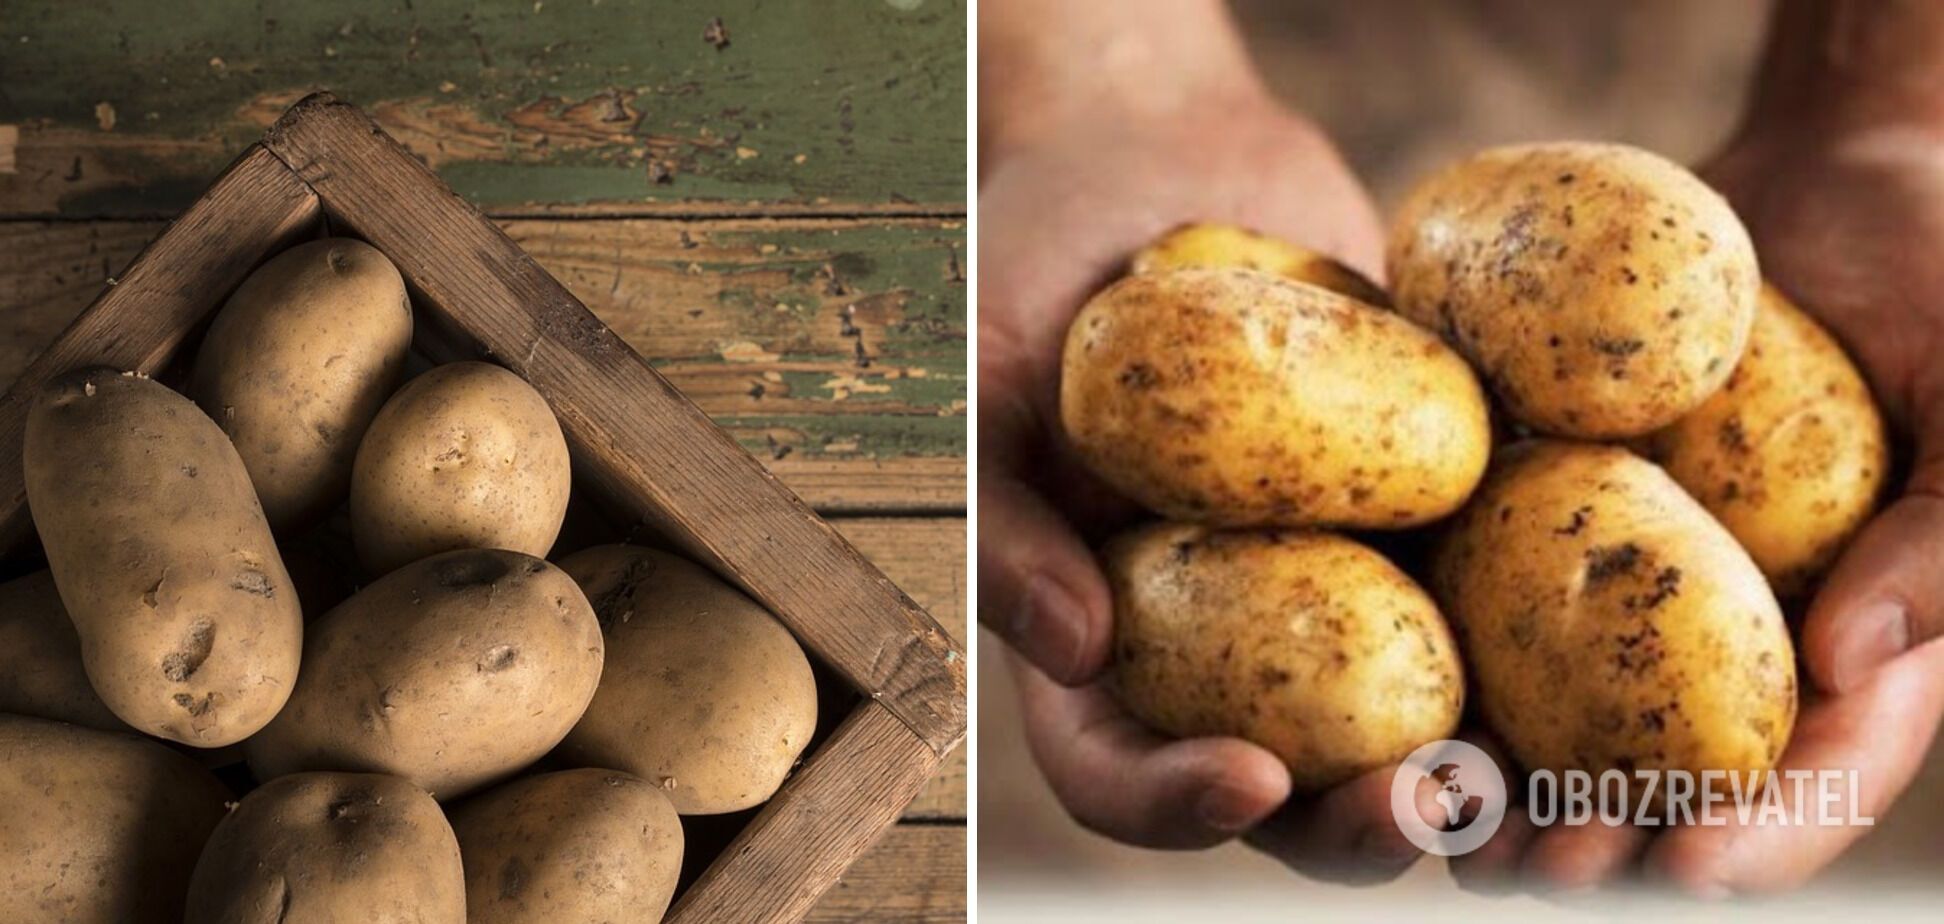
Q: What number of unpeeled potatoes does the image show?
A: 15